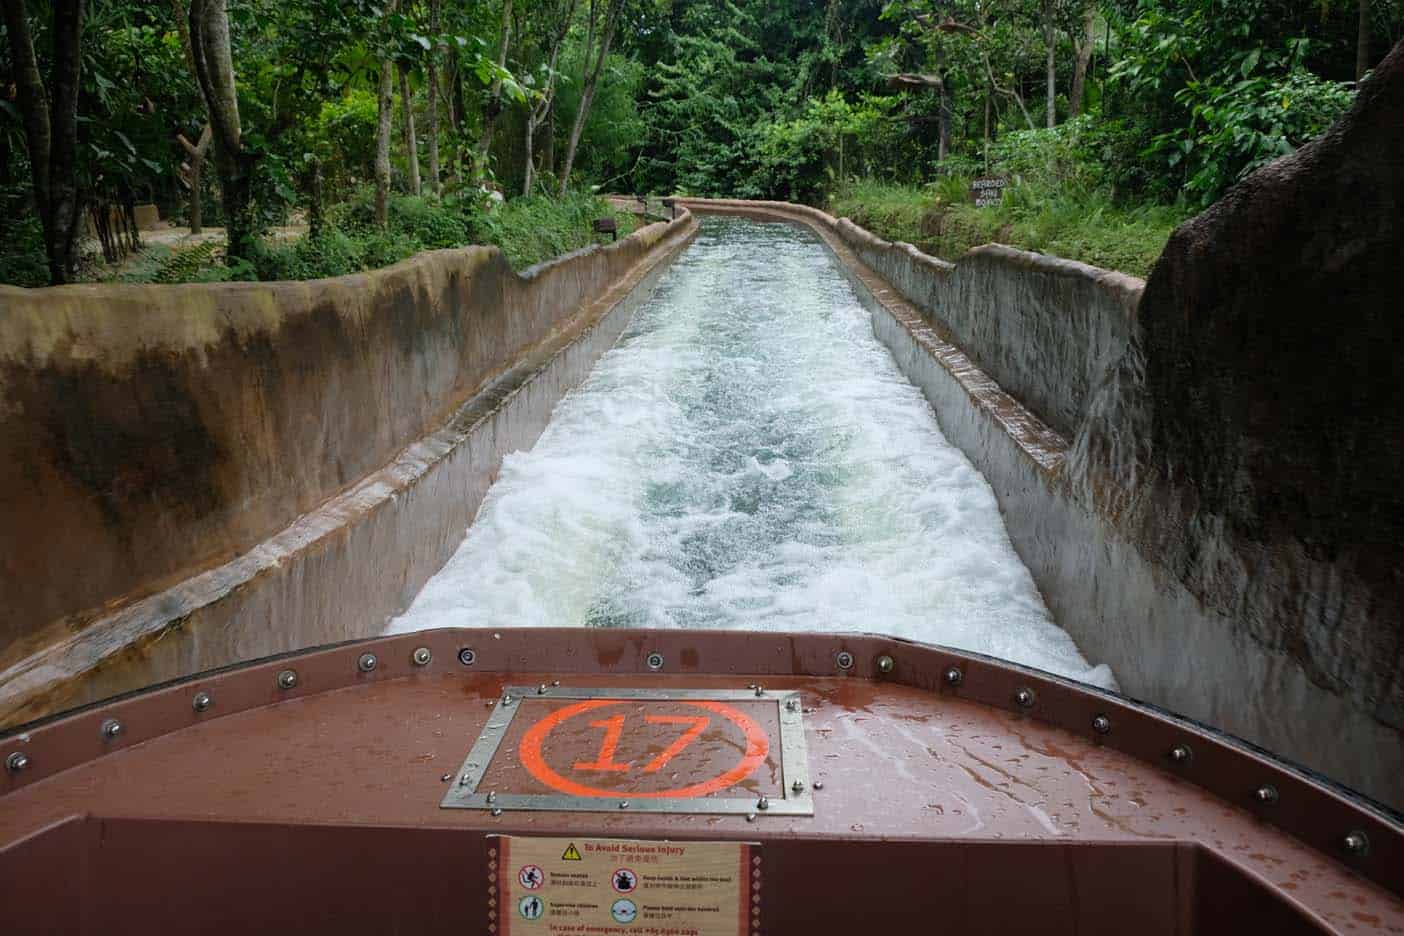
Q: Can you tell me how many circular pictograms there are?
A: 4